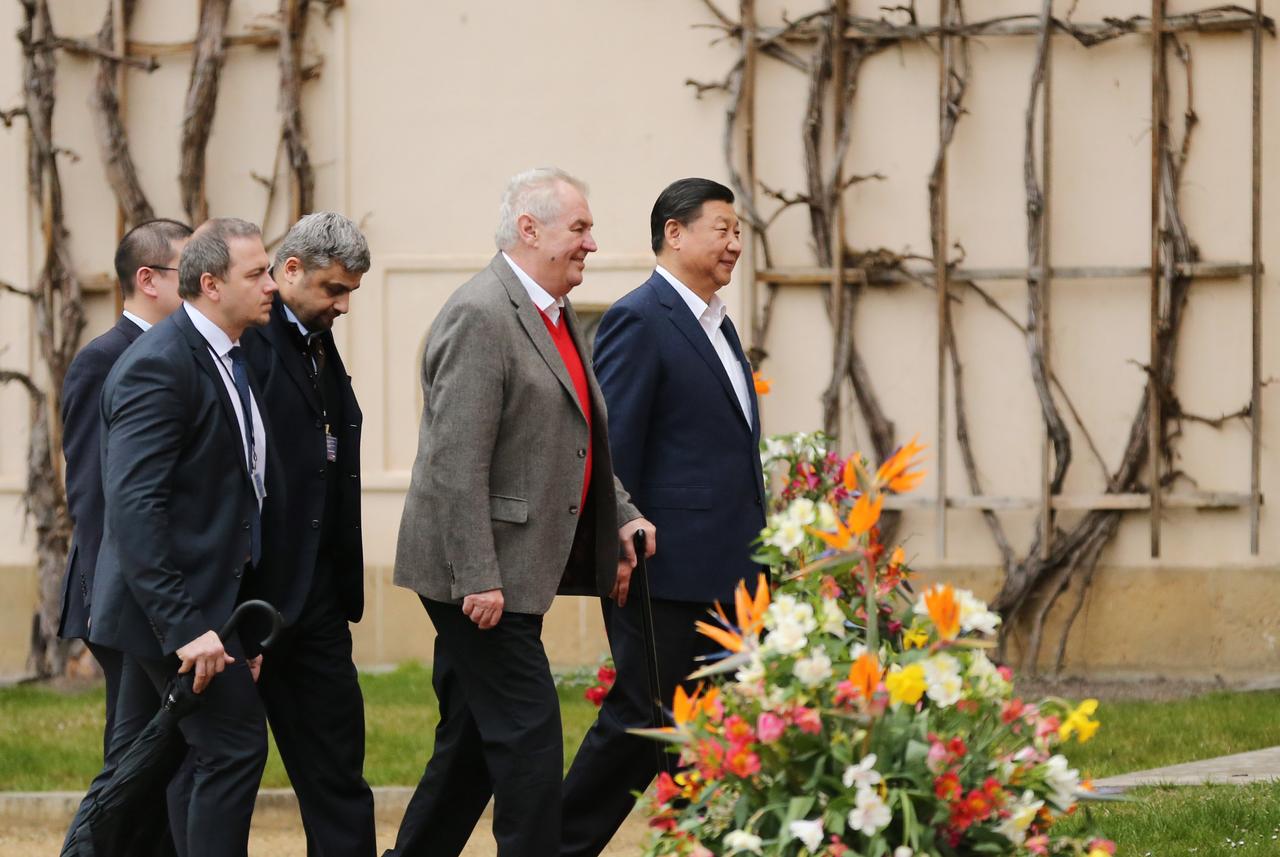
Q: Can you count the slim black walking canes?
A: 1